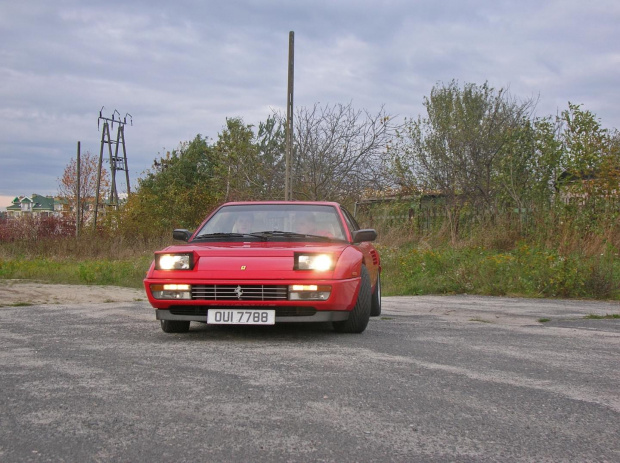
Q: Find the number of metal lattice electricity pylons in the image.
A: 1